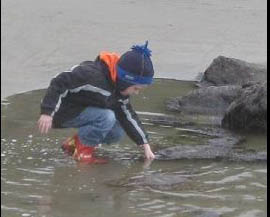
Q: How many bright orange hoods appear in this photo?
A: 1